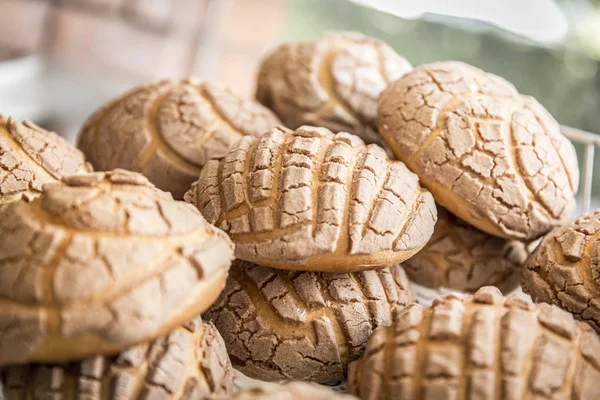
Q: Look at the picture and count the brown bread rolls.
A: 12